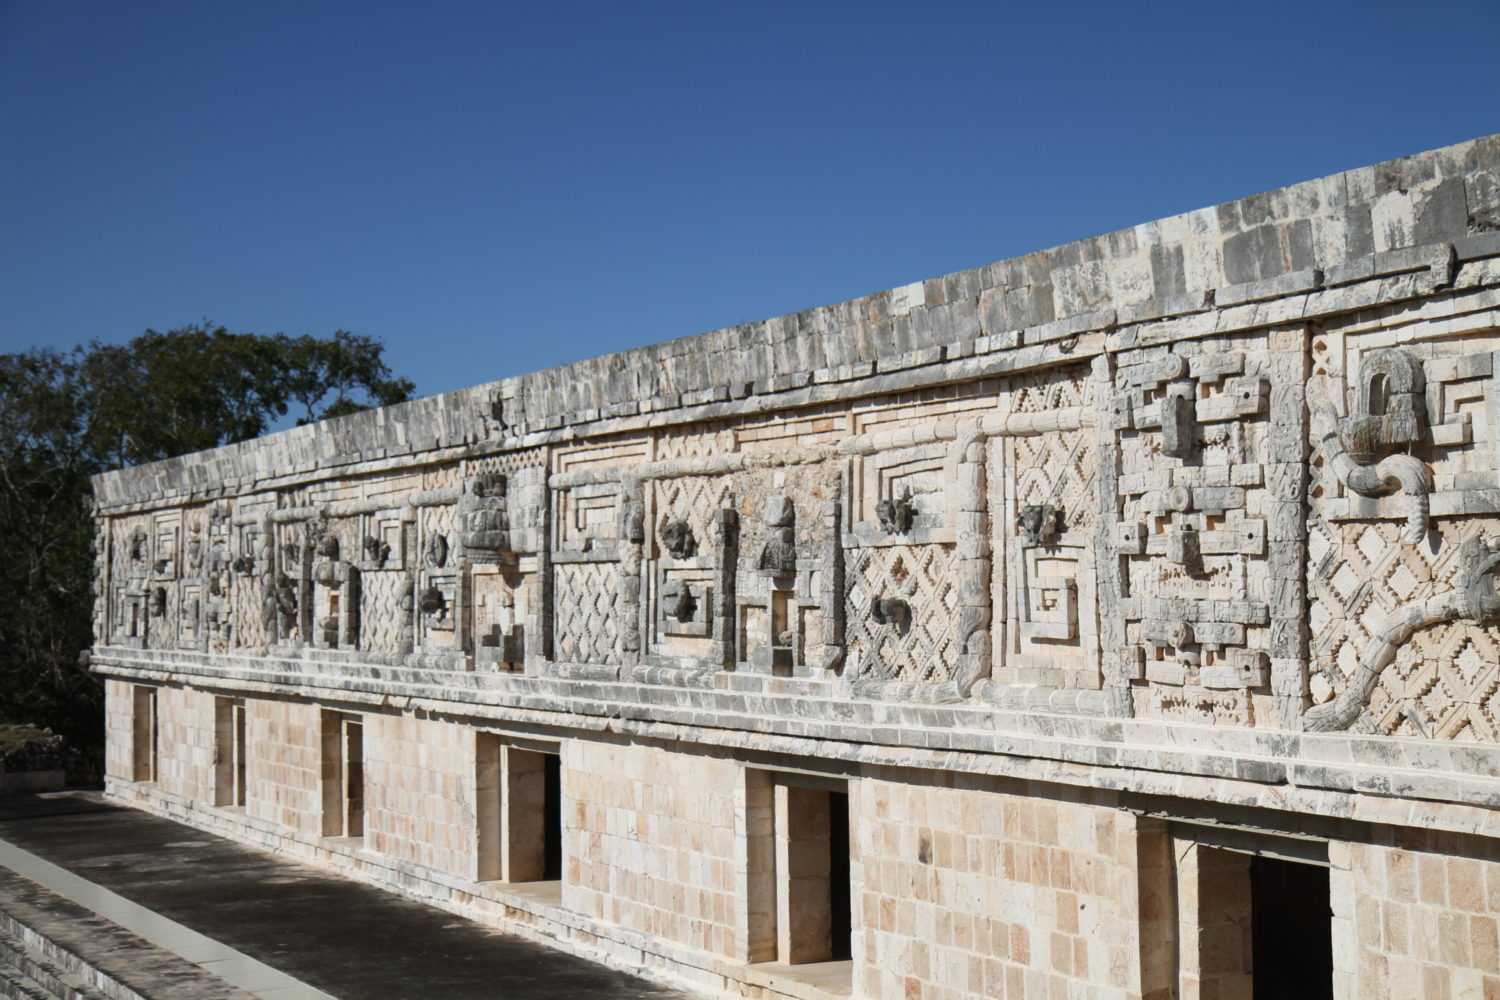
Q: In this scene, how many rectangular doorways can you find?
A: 6